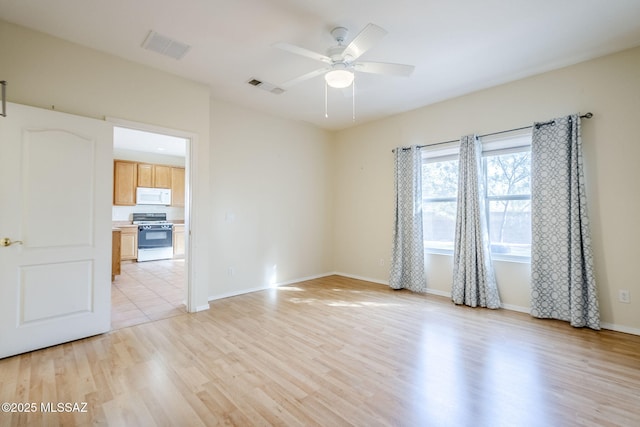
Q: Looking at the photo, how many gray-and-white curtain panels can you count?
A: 3